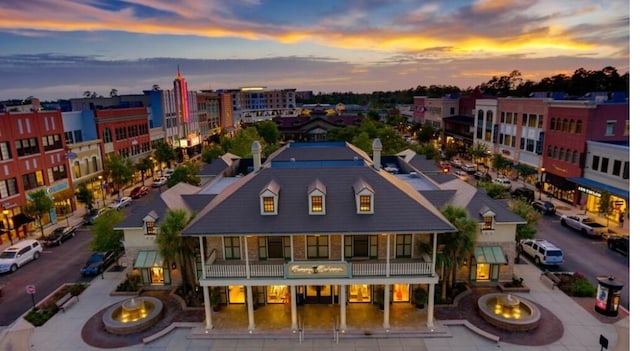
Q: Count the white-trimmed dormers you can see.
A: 5